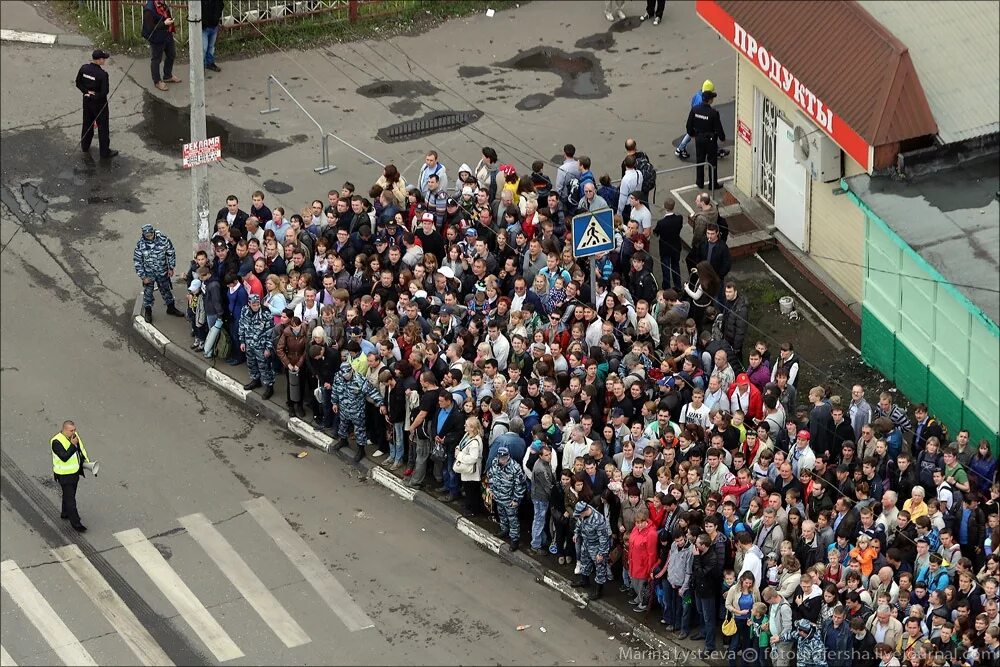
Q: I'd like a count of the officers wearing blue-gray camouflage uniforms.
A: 6